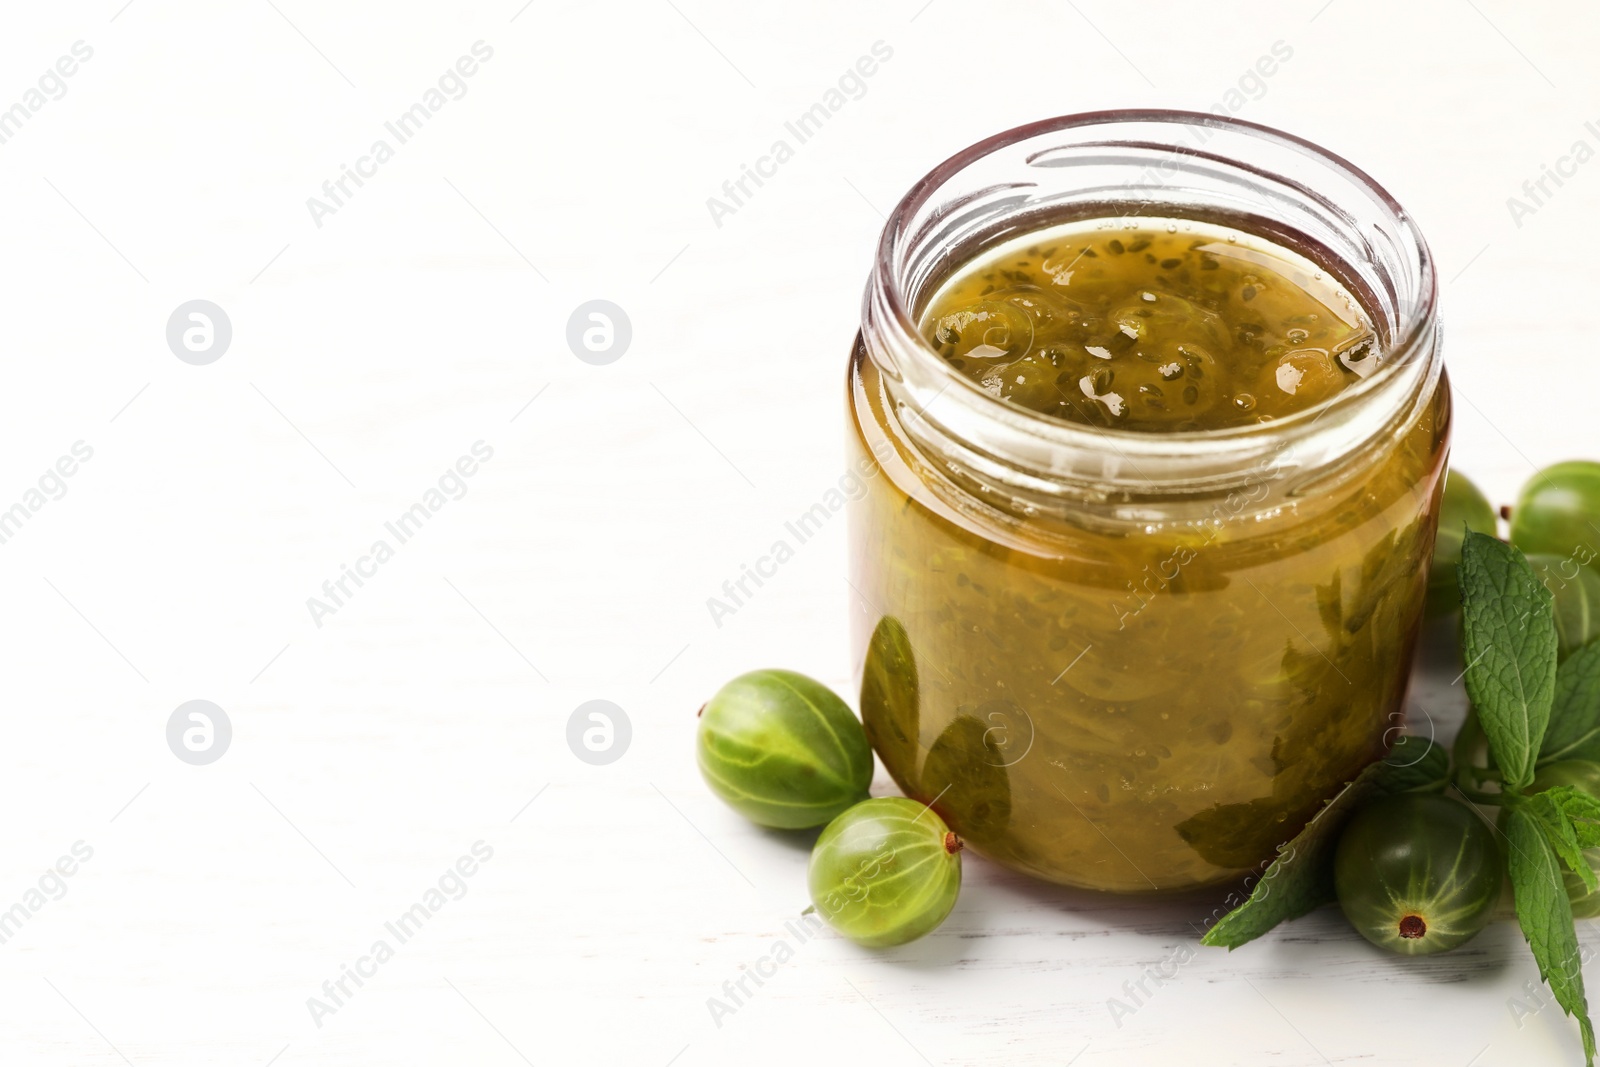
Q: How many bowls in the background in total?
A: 0